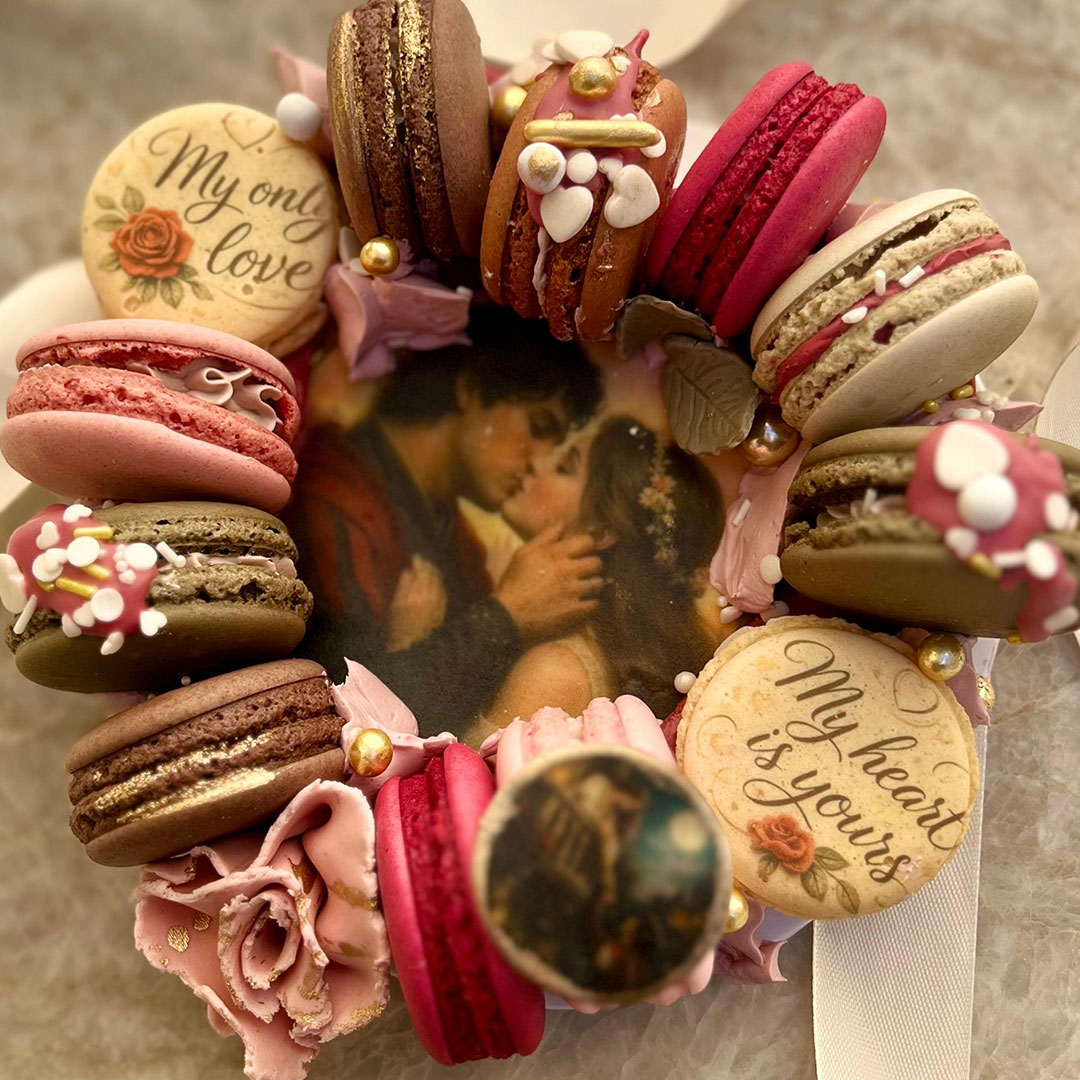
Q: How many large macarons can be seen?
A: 12